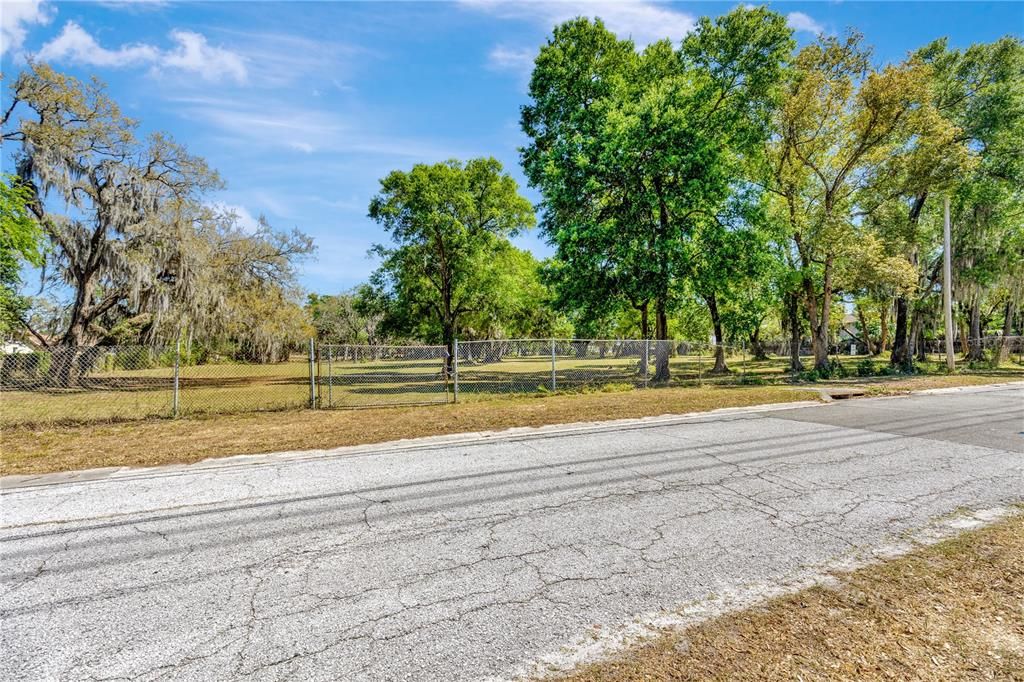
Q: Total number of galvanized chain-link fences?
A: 1